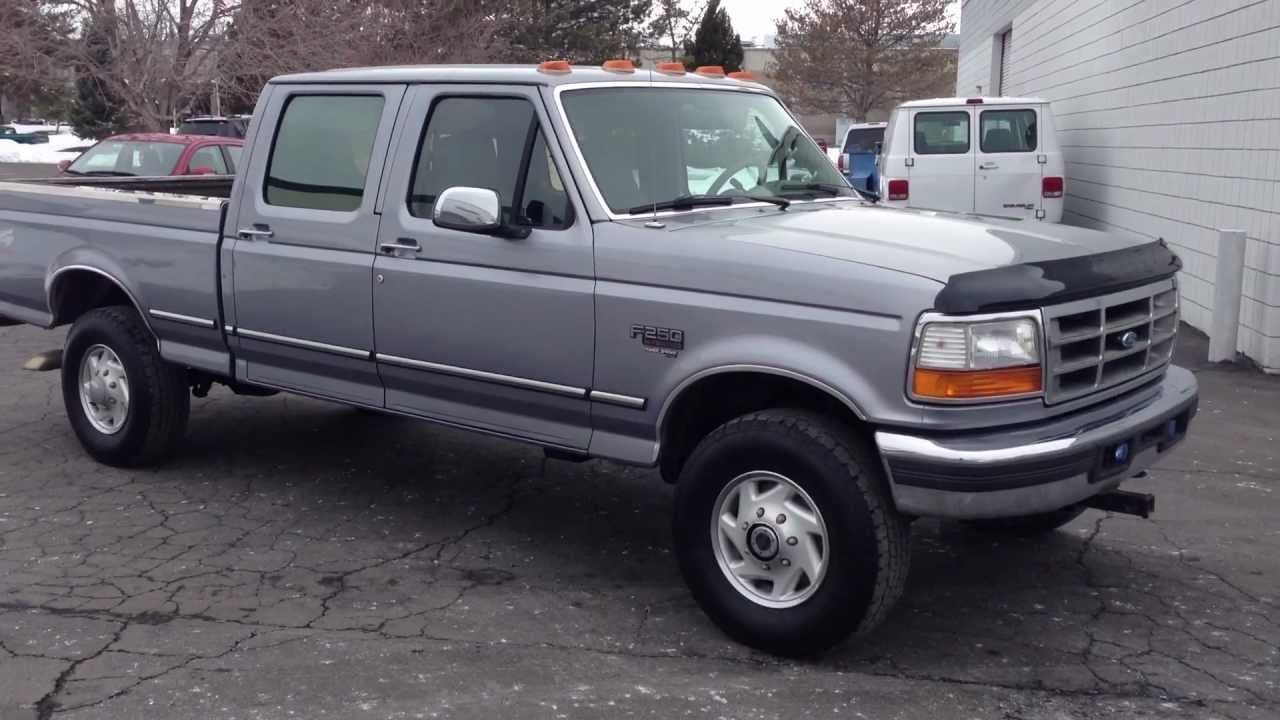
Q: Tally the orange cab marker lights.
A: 5